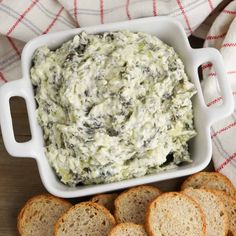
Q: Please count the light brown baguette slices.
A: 9